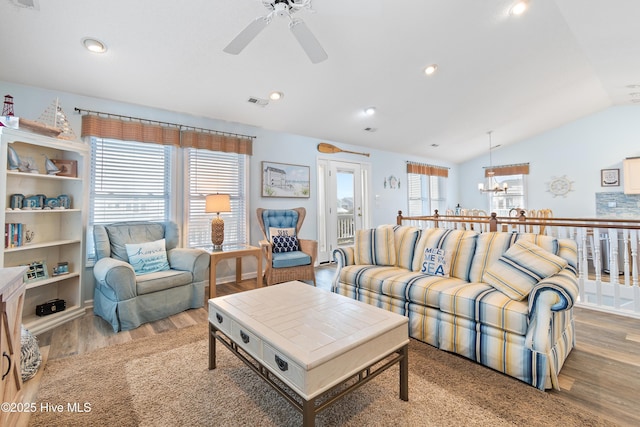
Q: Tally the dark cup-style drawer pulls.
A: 3